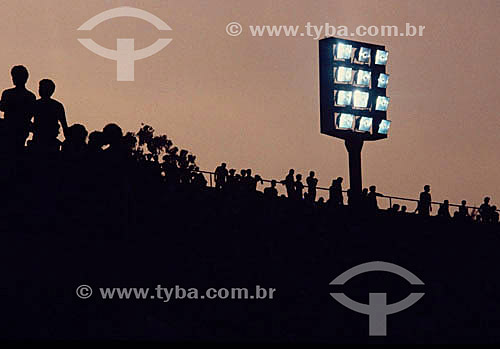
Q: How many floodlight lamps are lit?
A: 12